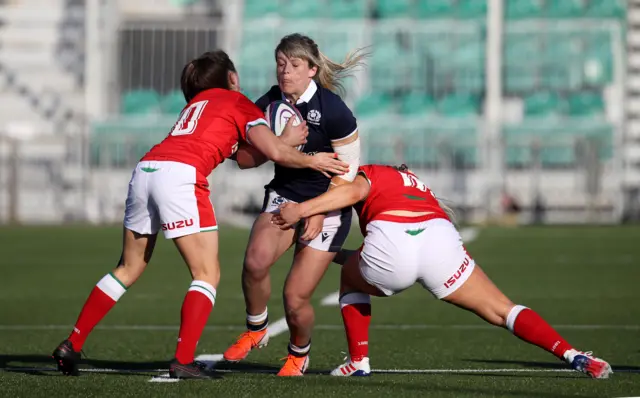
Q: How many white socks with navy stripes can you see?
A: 2